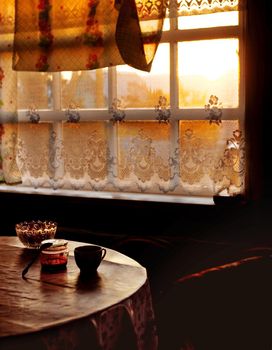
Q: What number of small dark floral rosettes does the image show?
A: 5